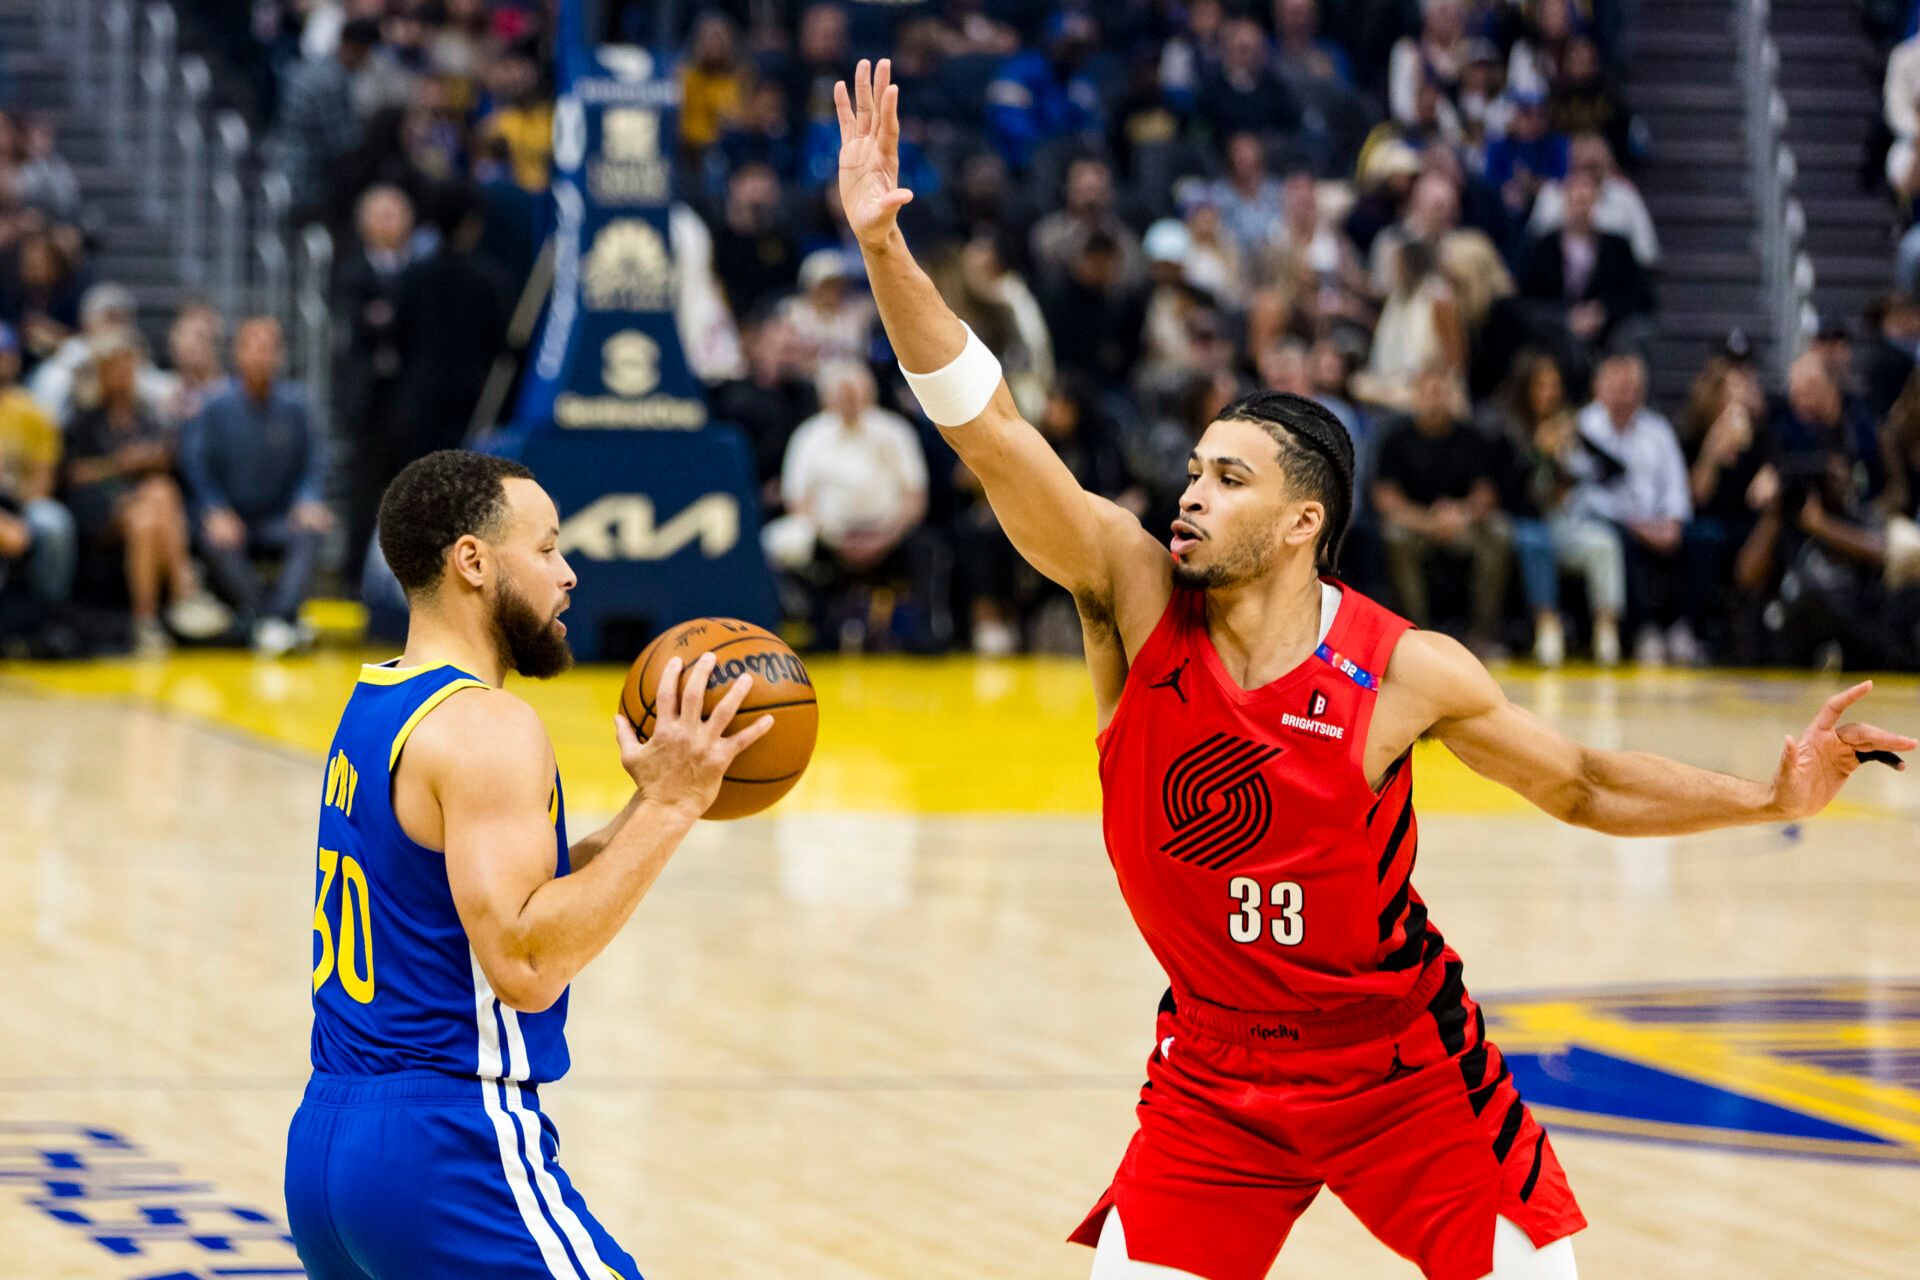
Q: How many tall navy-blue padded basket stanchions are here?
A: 1